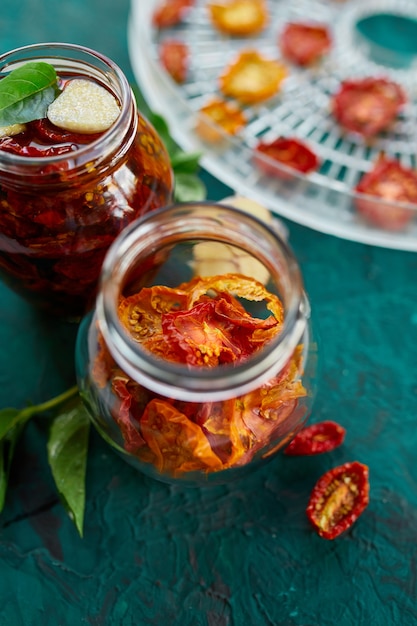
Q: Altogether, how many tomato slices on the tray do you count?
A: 9